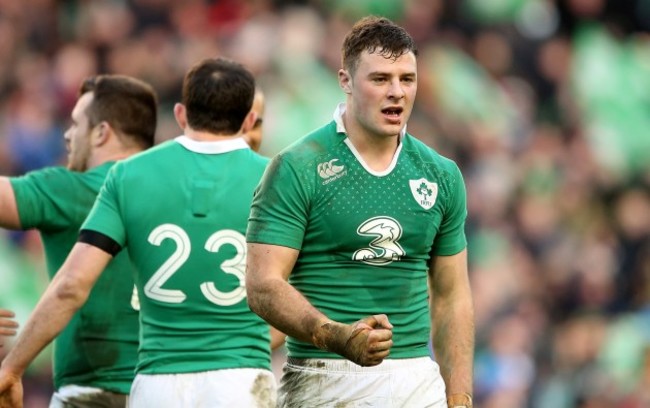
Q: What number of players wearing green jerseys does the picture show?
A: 3